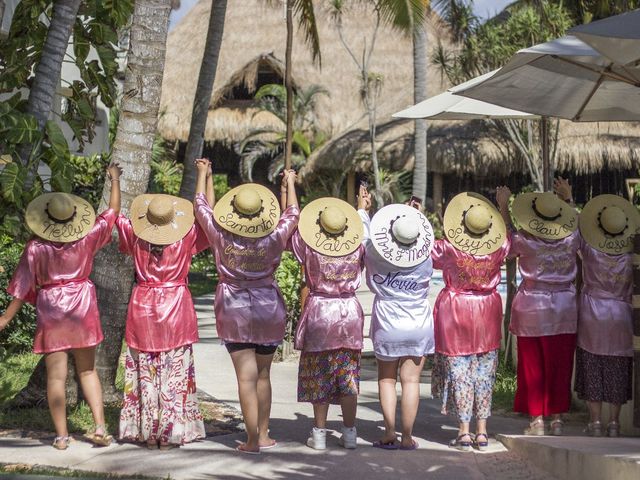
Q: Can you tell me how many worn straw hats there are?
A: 8